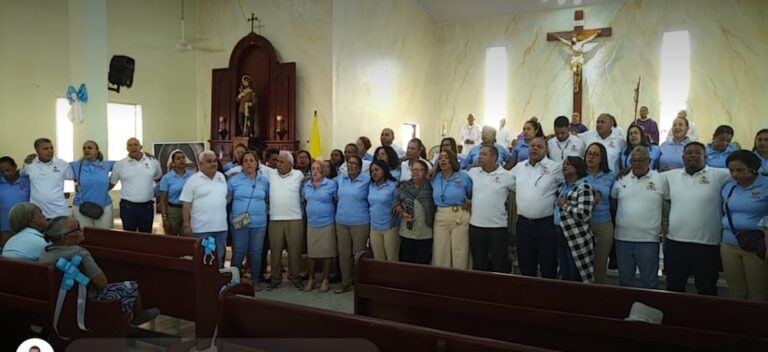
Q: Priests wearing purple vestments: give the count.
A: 2